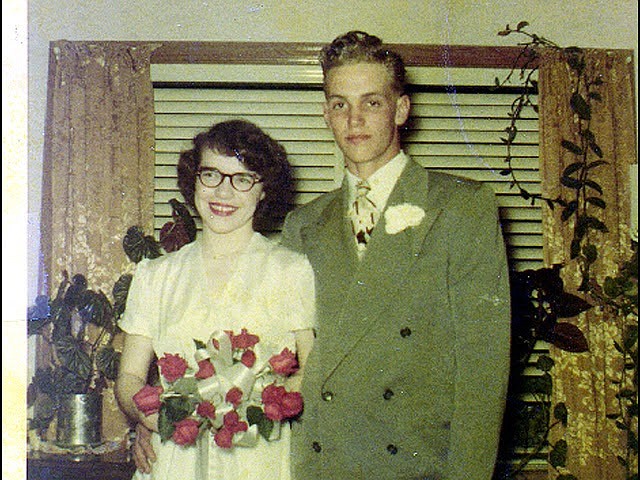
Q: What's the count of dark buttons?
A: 5